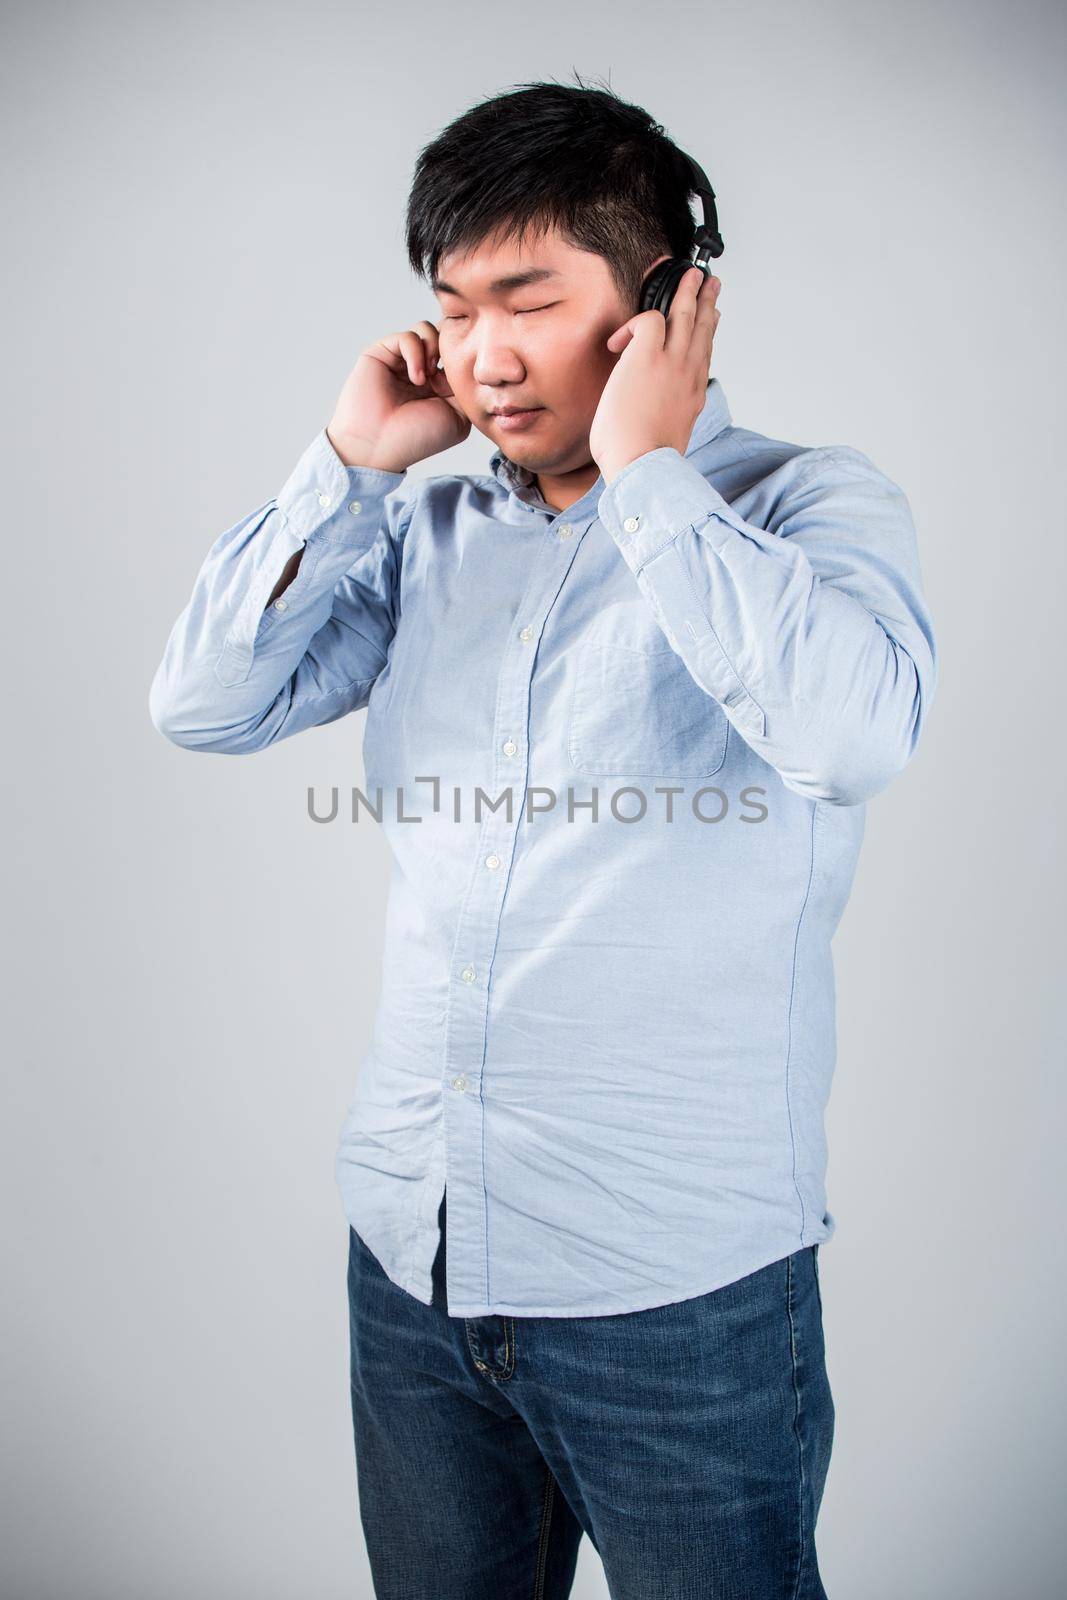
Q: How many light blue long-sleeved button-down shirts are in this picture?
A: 1